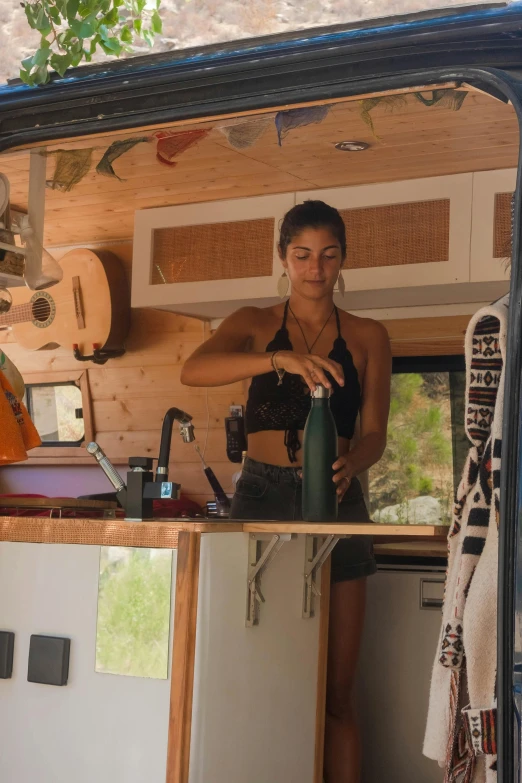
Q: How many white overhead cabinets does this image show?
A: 3